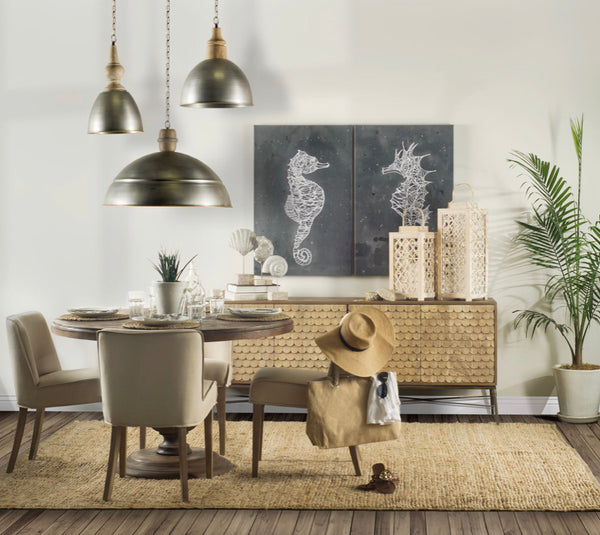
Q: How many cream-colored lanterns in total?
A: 2